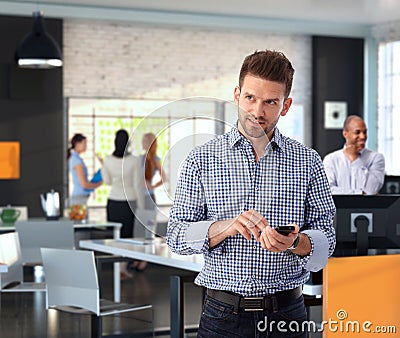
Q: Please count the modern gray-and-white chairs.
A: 3